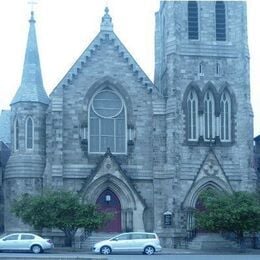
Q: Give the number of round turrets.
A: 1